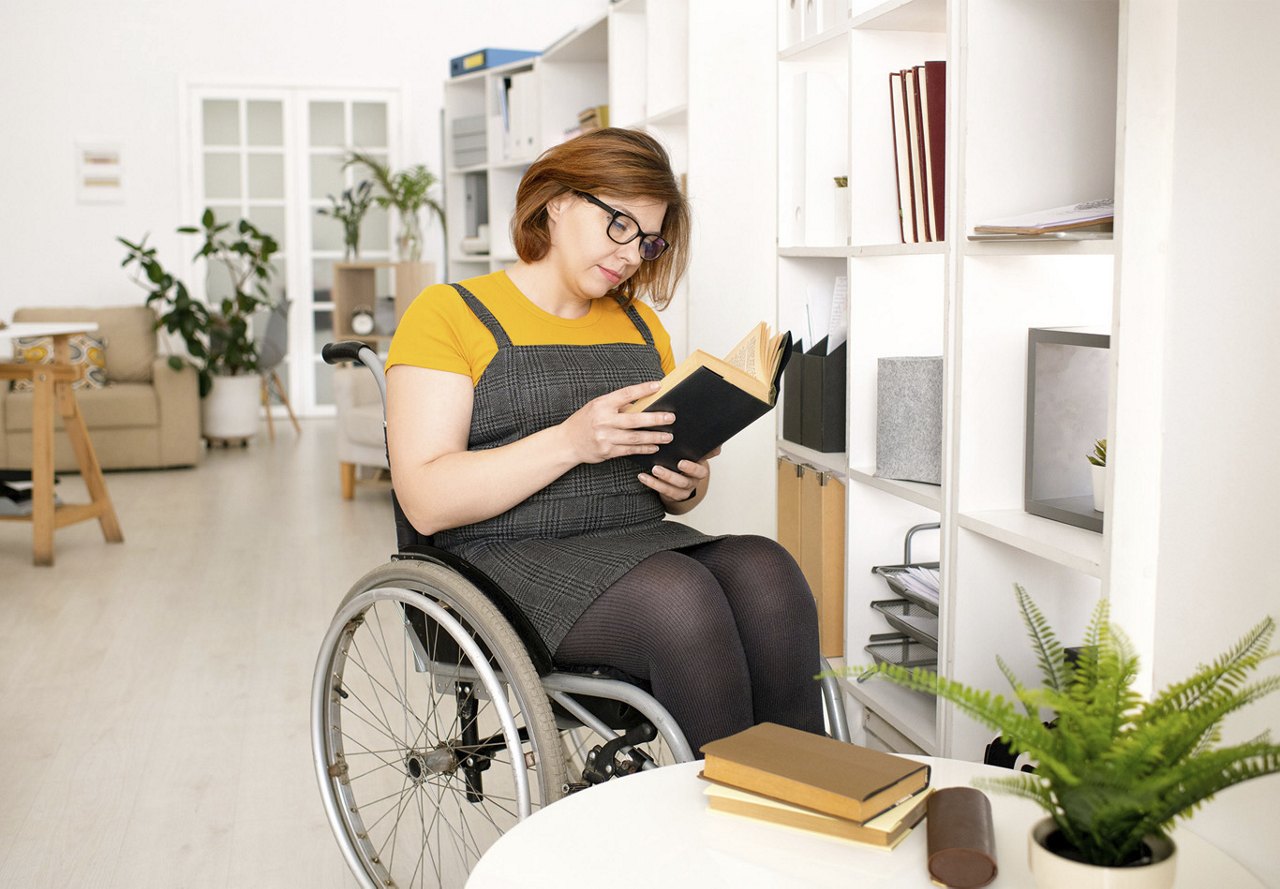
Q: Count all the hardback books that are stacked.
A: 2